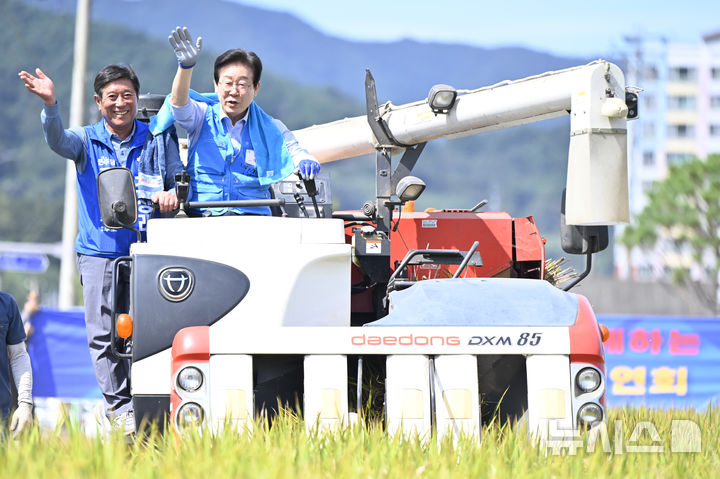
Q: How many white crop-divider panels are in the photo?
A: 5